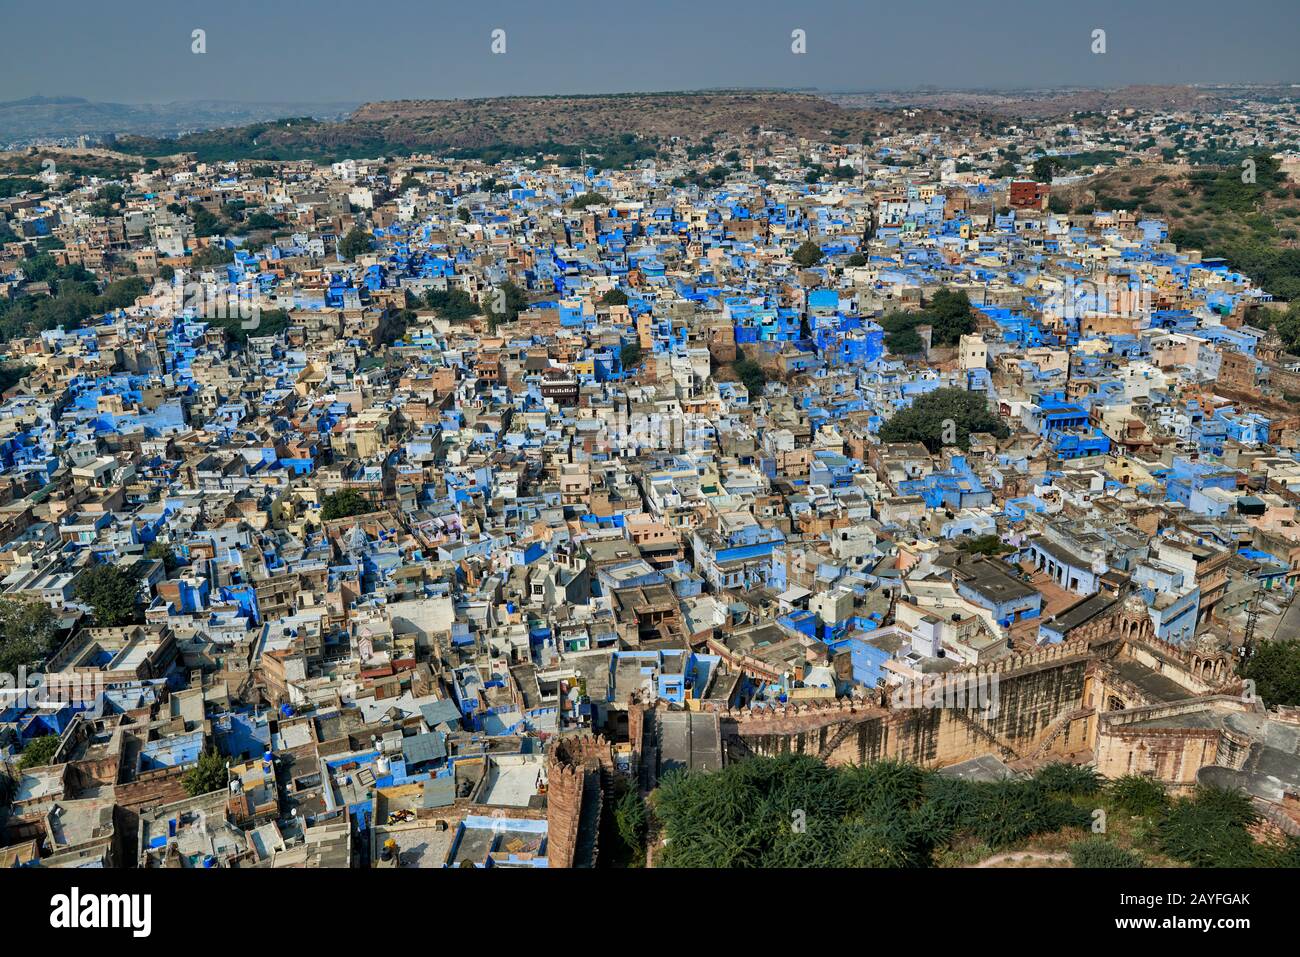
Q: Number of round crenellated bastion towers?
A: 1